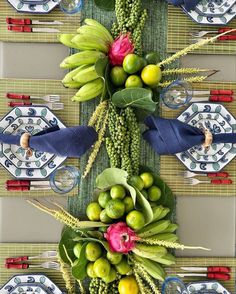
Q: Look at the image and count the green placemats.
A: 6